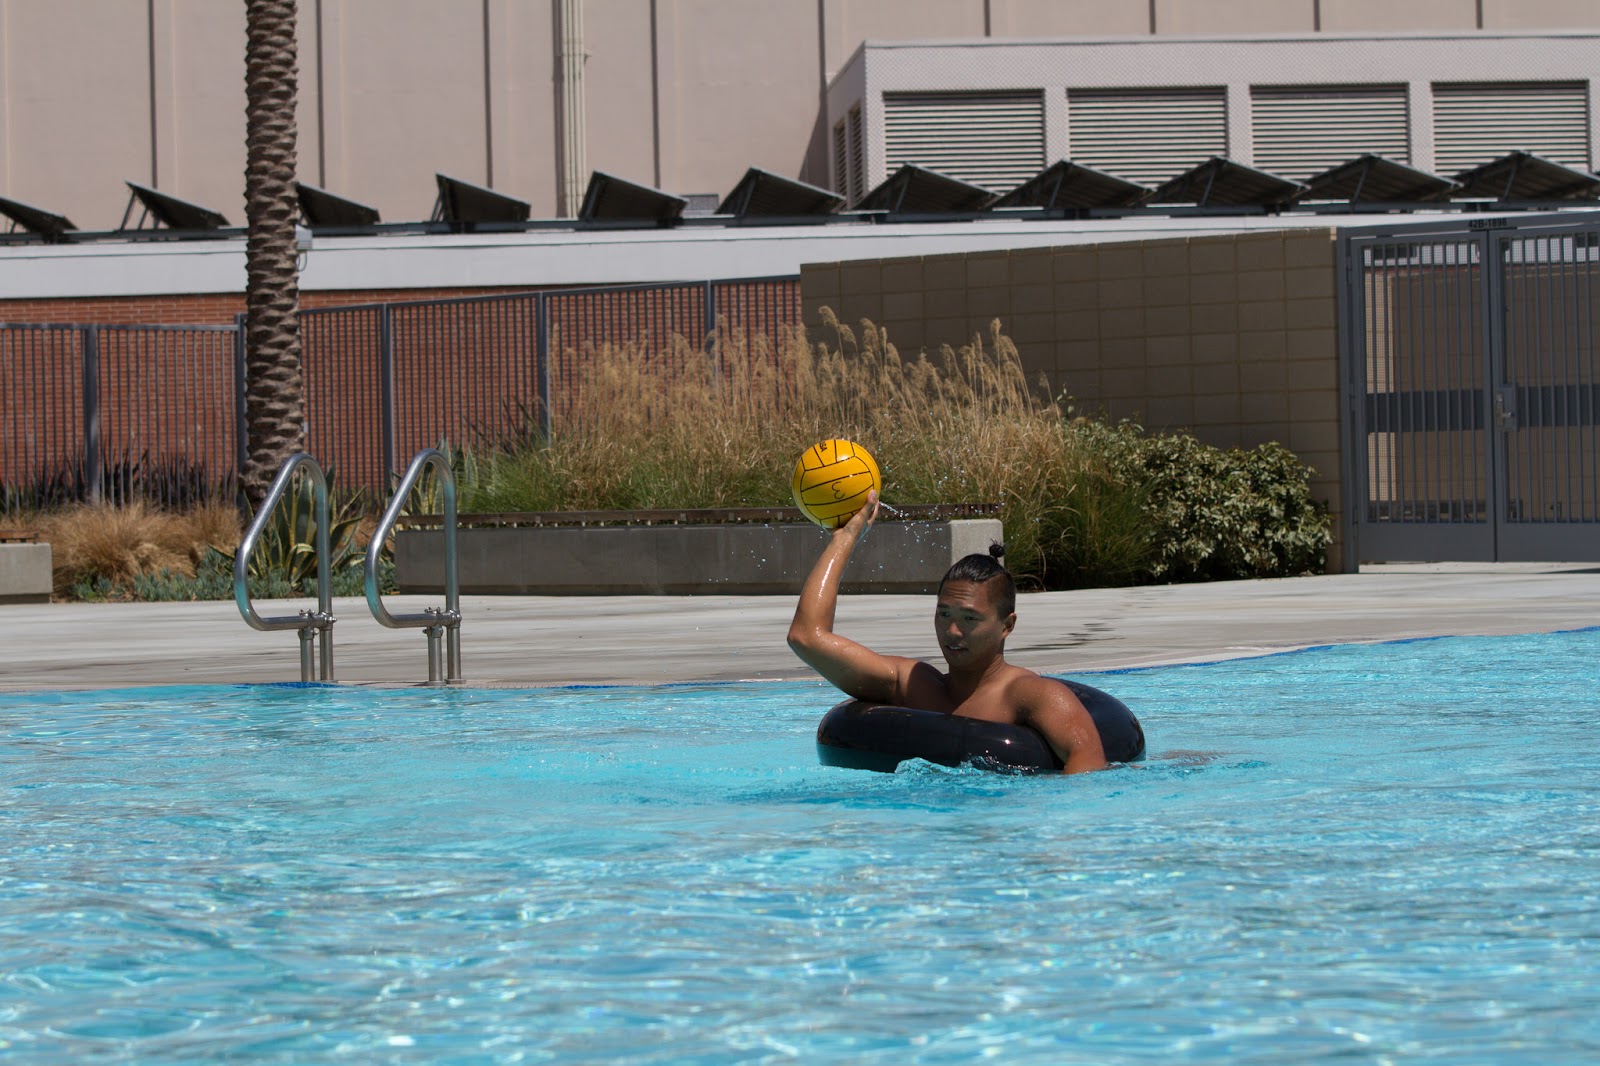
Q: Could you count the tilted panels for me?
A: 11